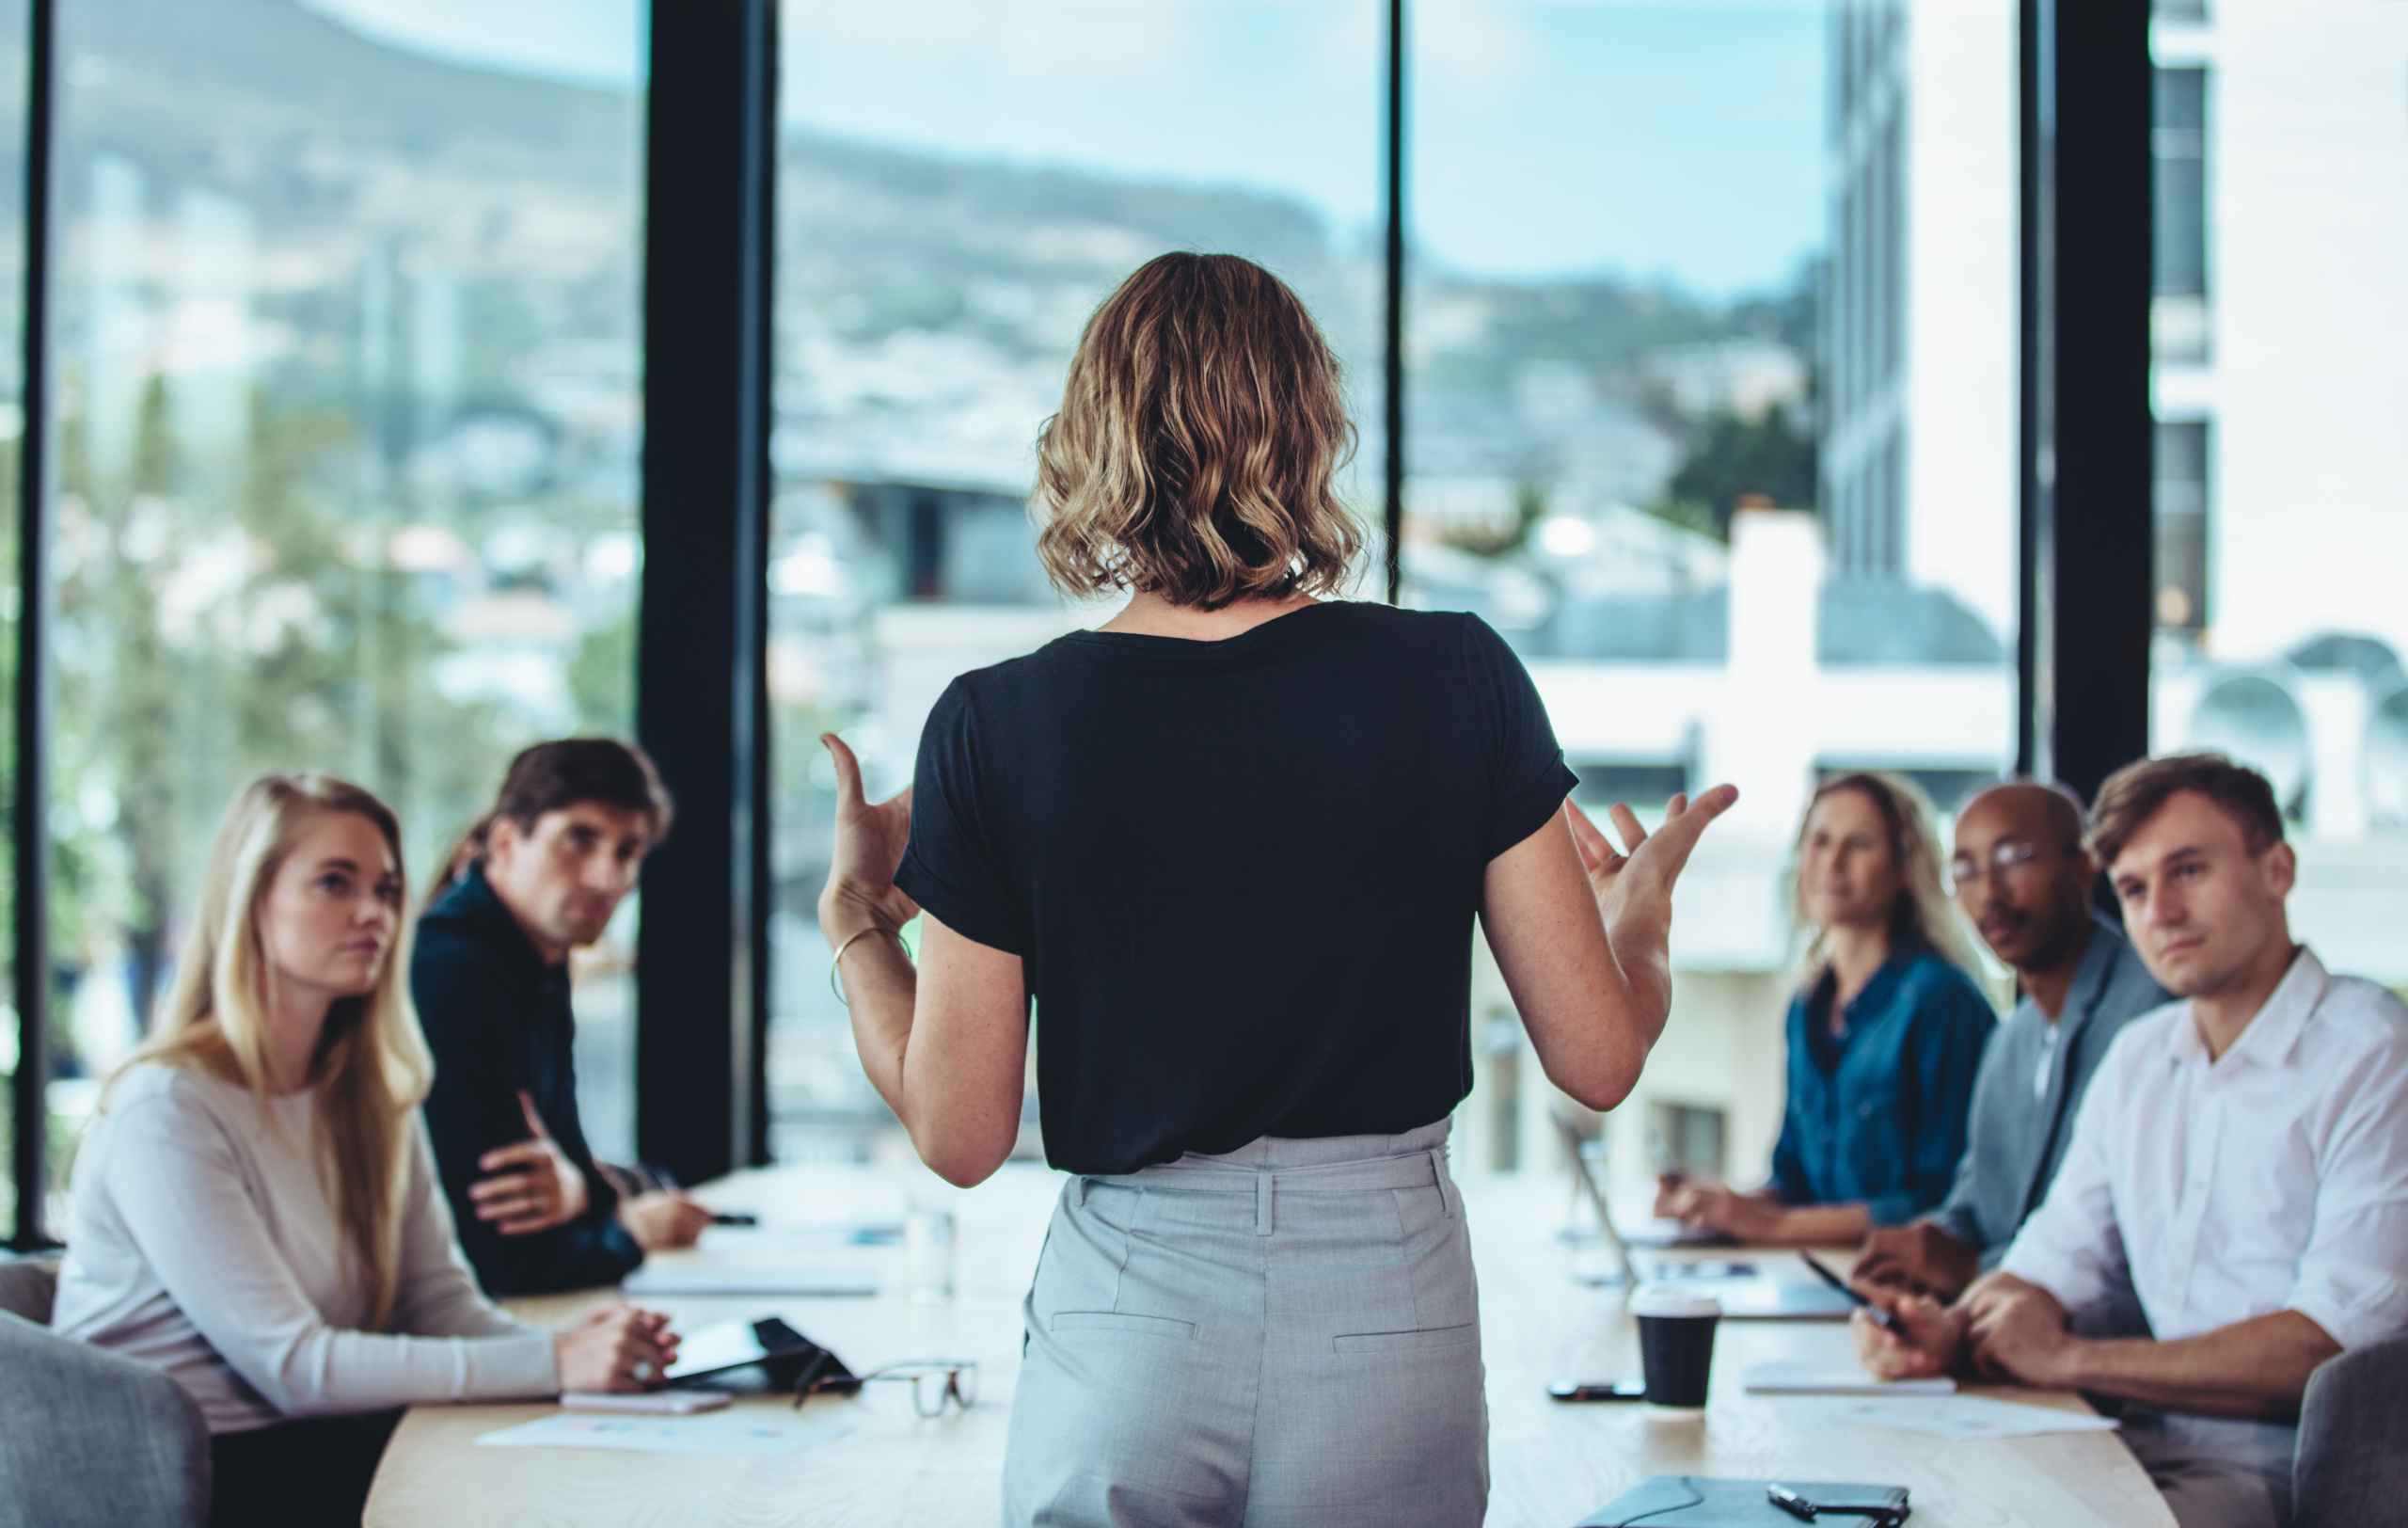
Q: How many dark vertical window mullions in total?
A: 4